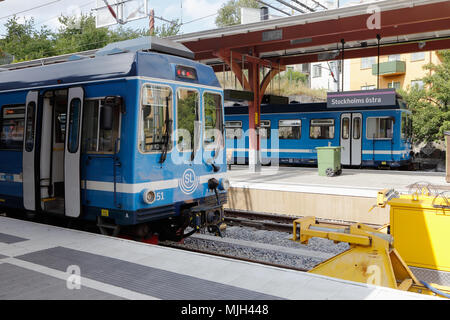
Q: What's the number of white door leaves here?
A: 4